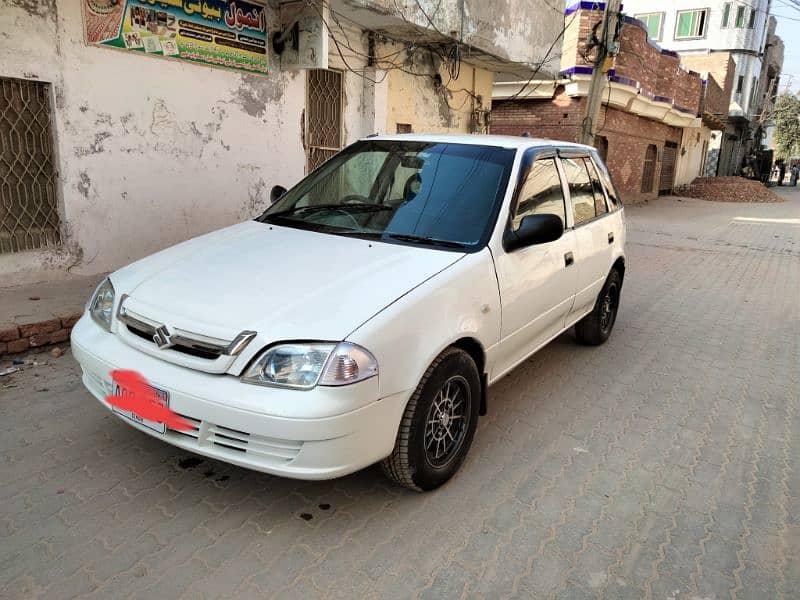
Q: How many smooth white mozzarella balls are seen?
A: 0